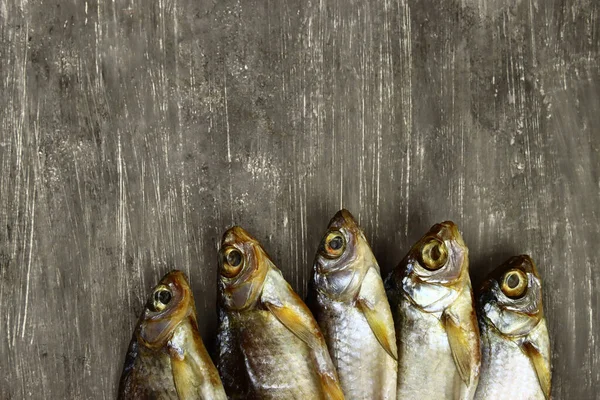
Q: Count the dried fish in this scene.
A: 5